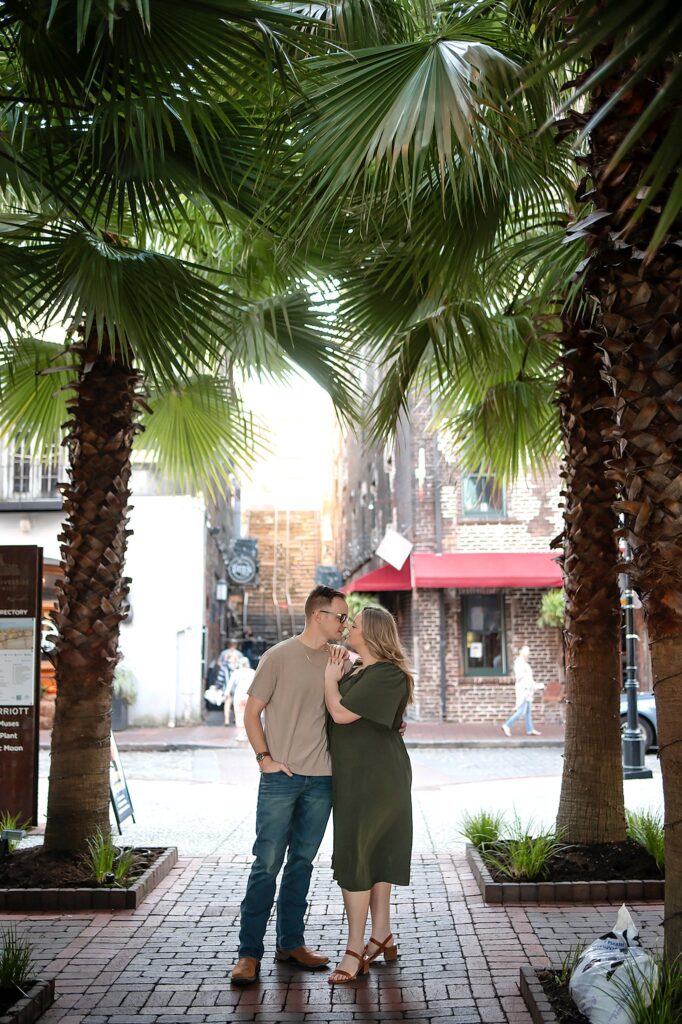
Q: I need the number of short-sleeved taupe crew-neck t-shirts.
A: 1